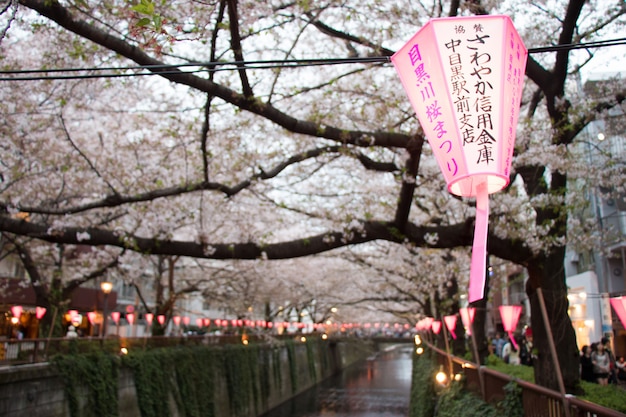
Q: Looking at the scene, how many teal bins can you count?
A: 0